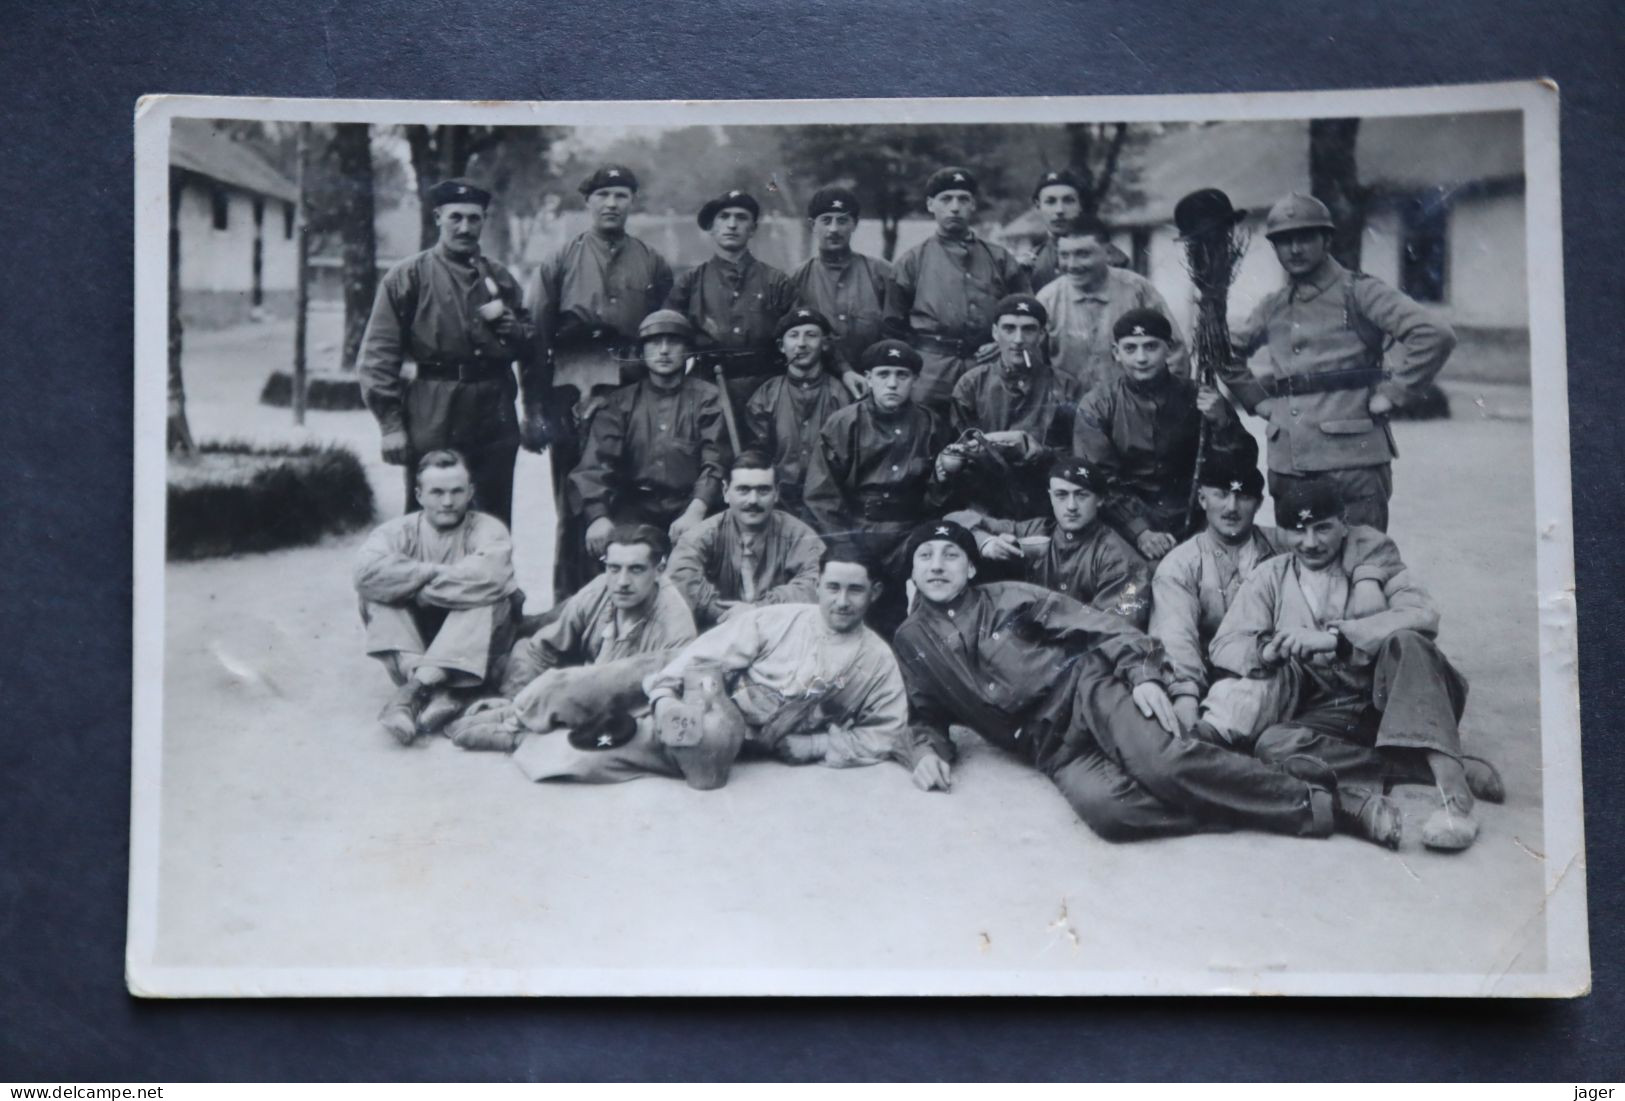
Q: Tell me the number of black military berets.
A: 15